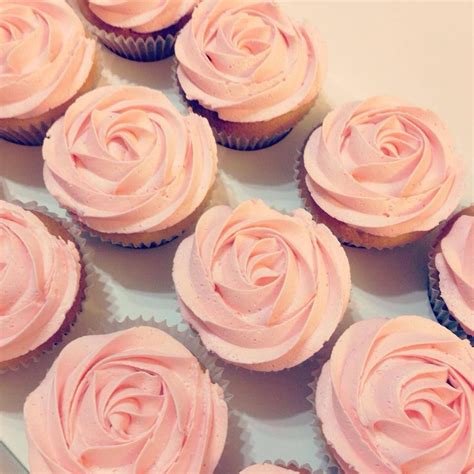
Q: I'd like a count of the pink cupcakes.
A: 11